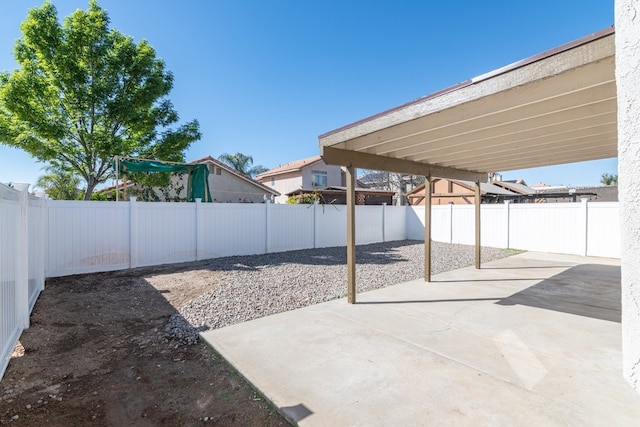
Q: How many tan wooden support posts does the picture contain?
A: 3